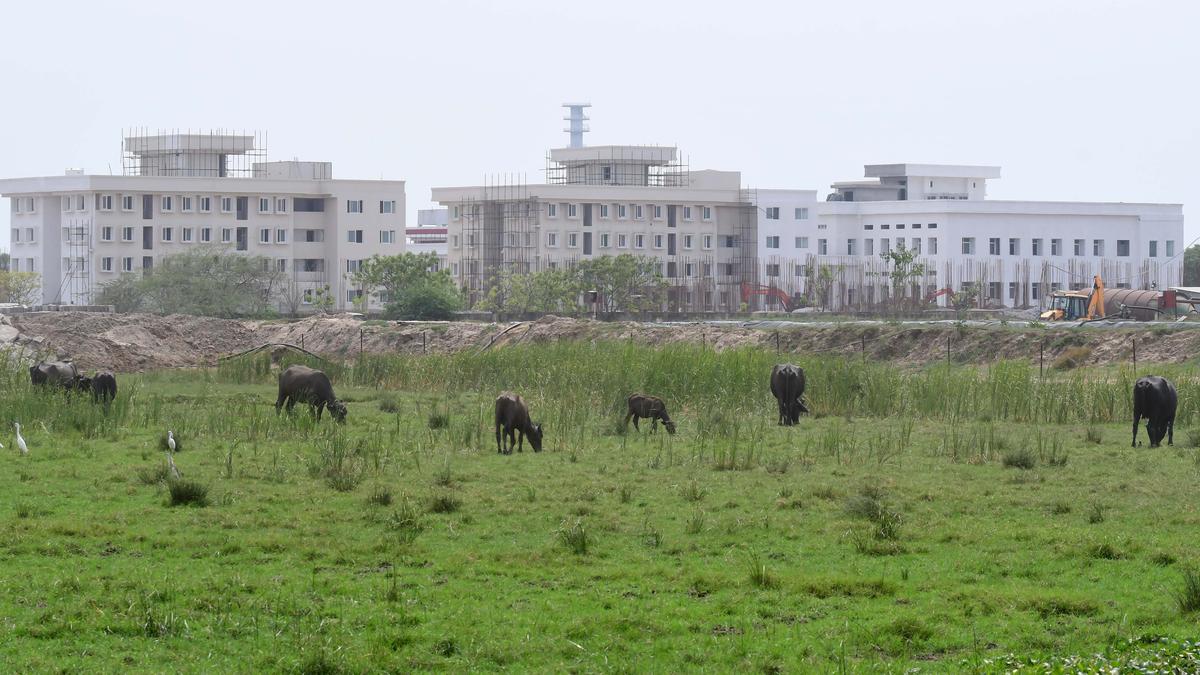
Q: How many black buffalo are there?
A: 7